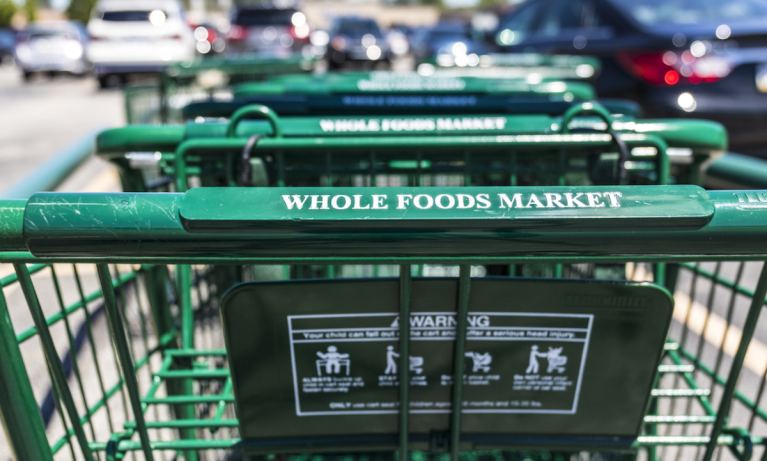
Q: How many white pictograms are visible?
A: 4